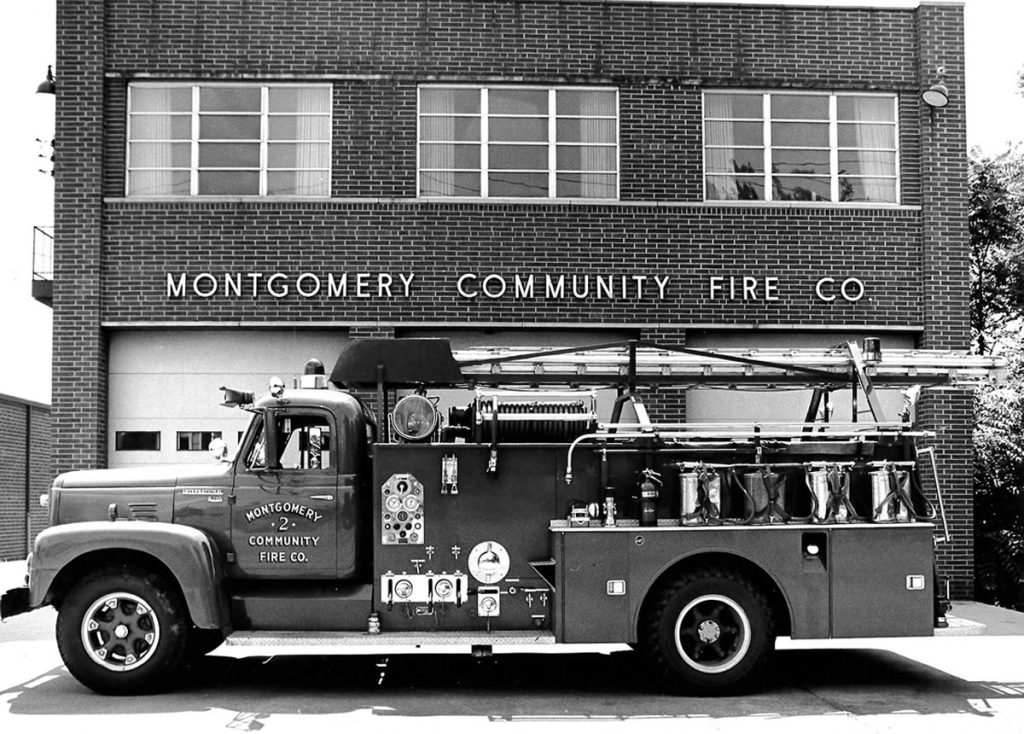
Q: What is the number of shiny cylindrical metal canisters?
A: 4